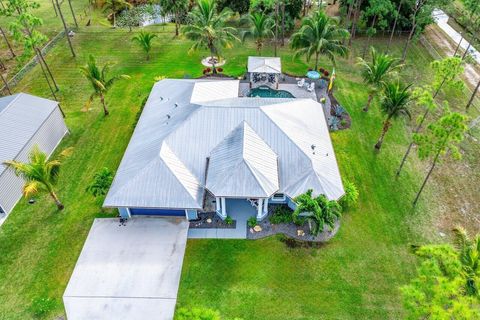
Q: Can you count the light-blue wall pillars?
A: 2